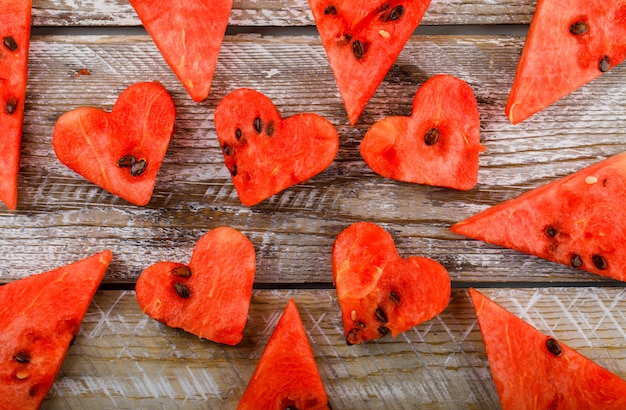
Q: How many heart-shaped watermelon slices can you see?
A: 5